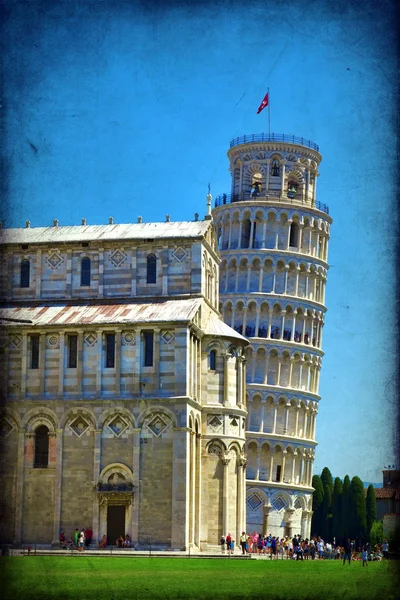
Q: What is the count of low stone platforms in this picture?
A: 1